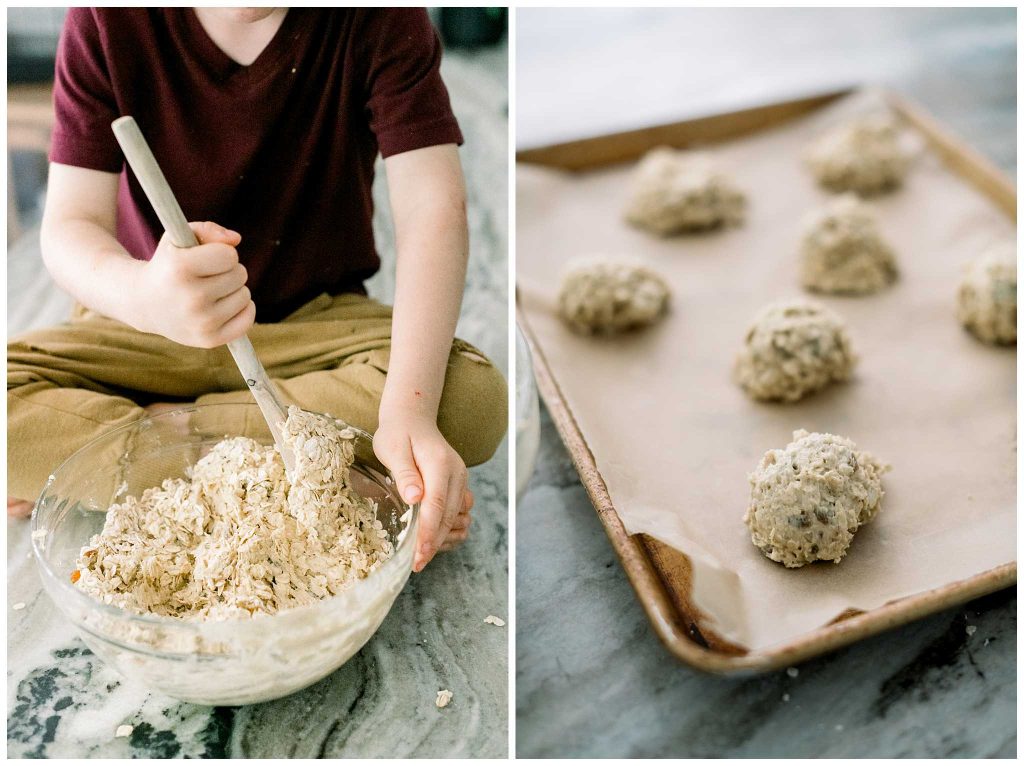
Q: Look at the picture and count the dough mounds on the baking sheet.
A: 7